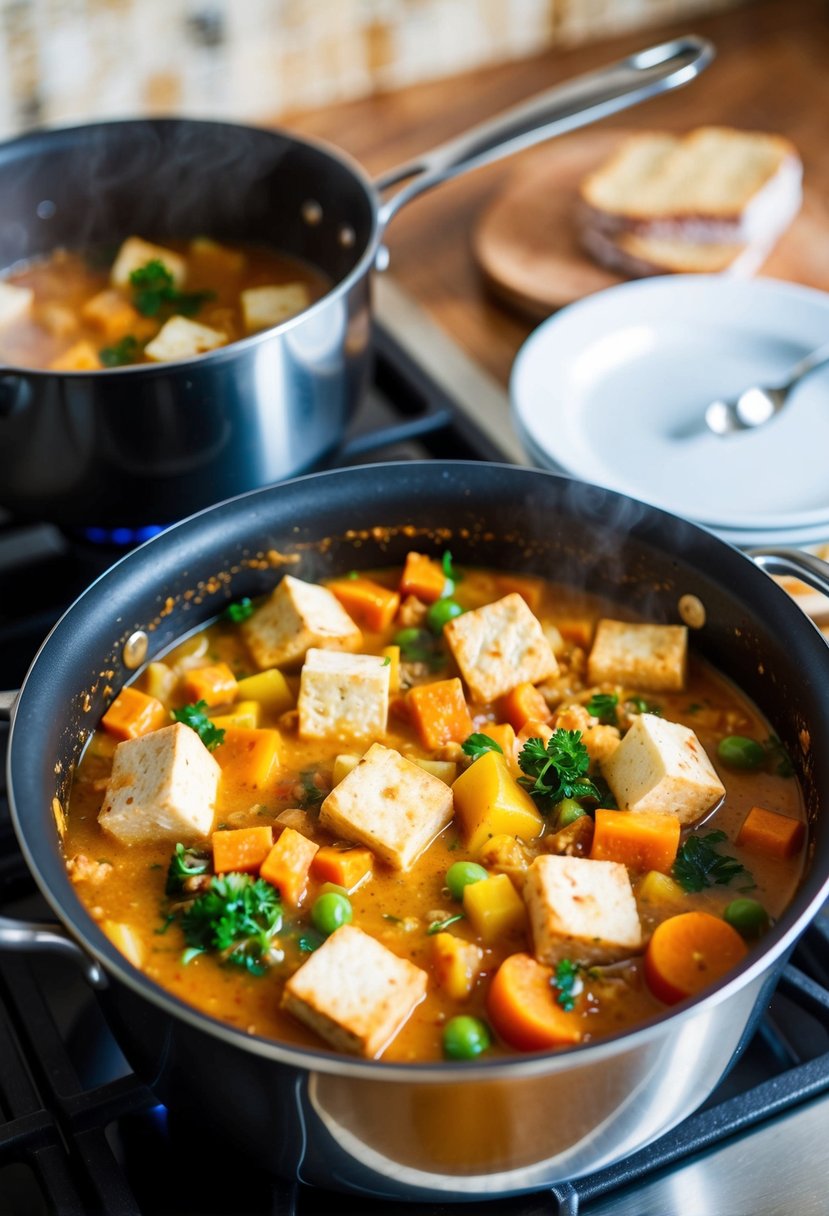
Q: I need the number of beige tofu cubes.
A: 13